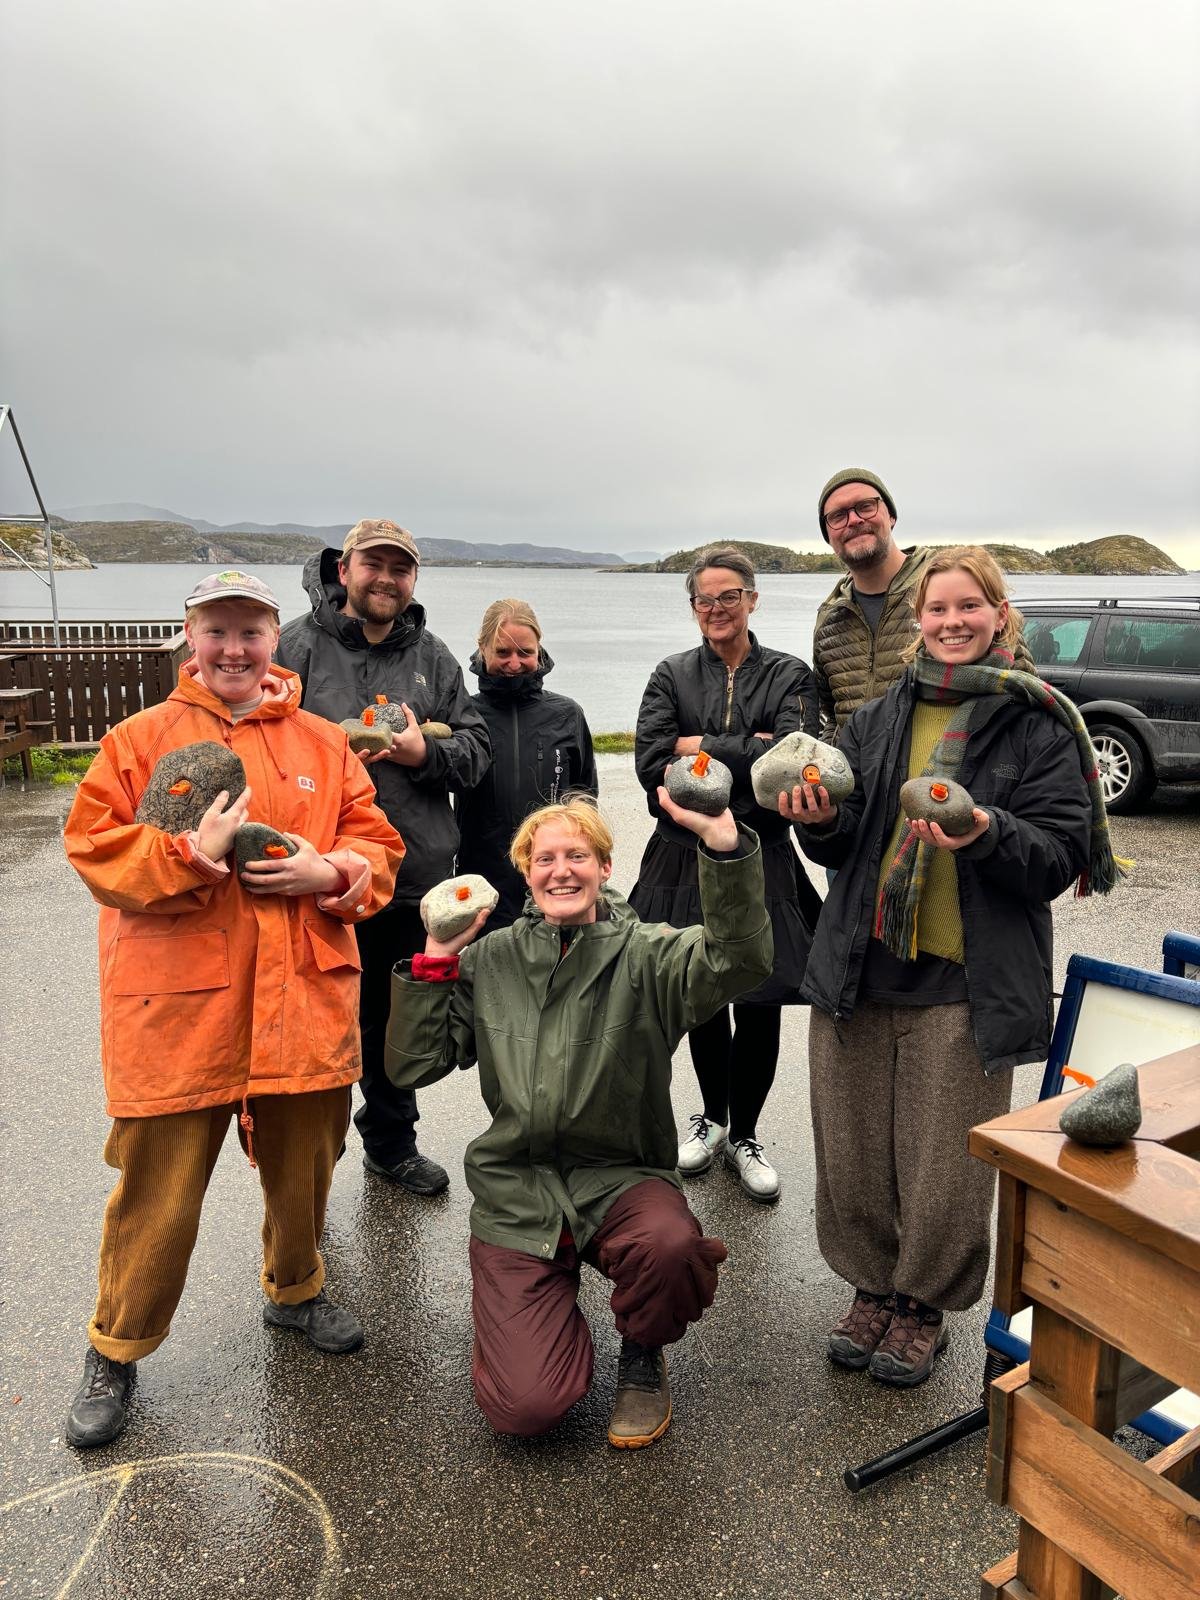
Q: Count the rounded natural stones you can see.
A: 10